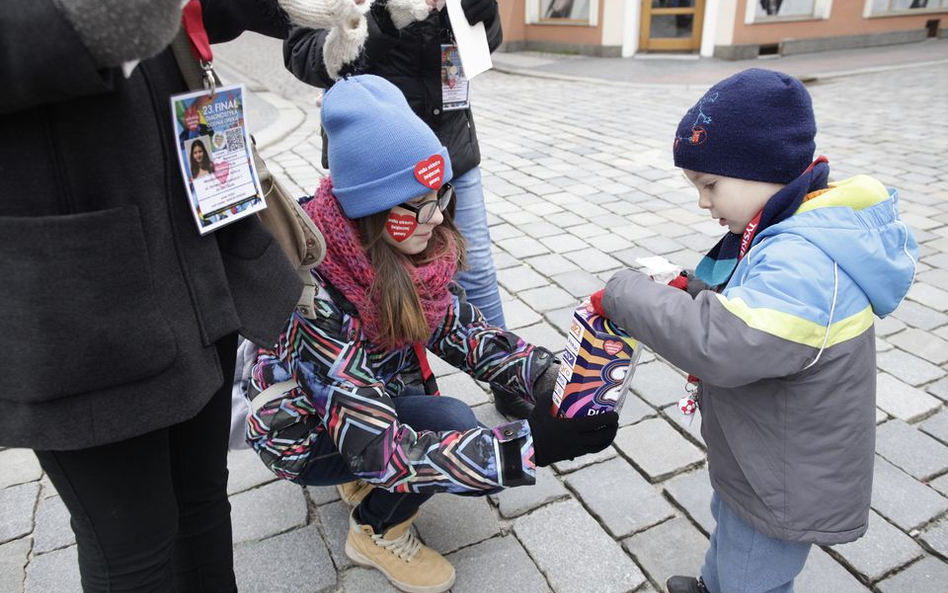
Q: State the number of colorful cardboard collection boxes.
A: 1